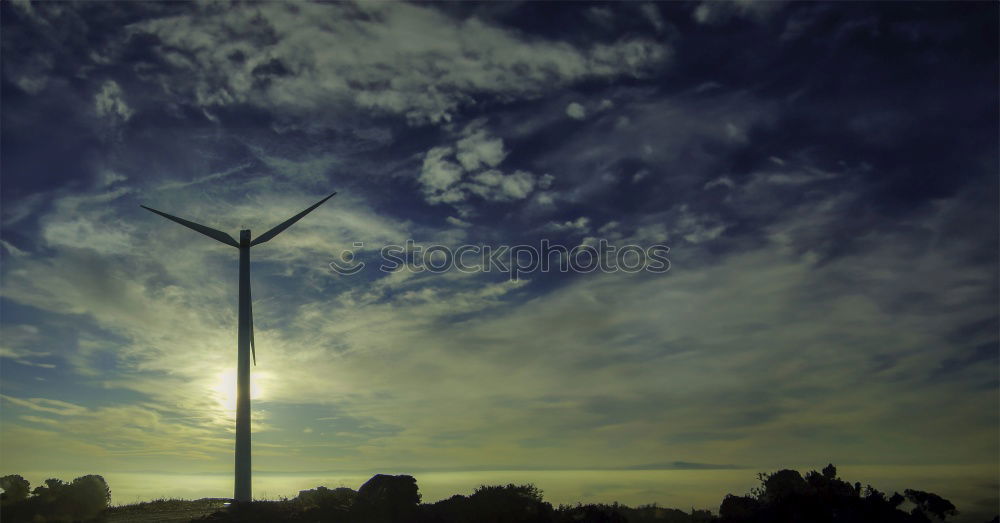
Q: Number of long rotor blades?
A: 3